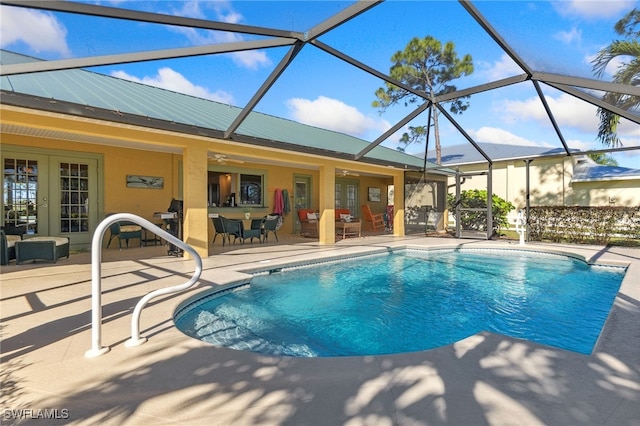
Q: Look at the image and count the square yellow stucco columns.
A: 3